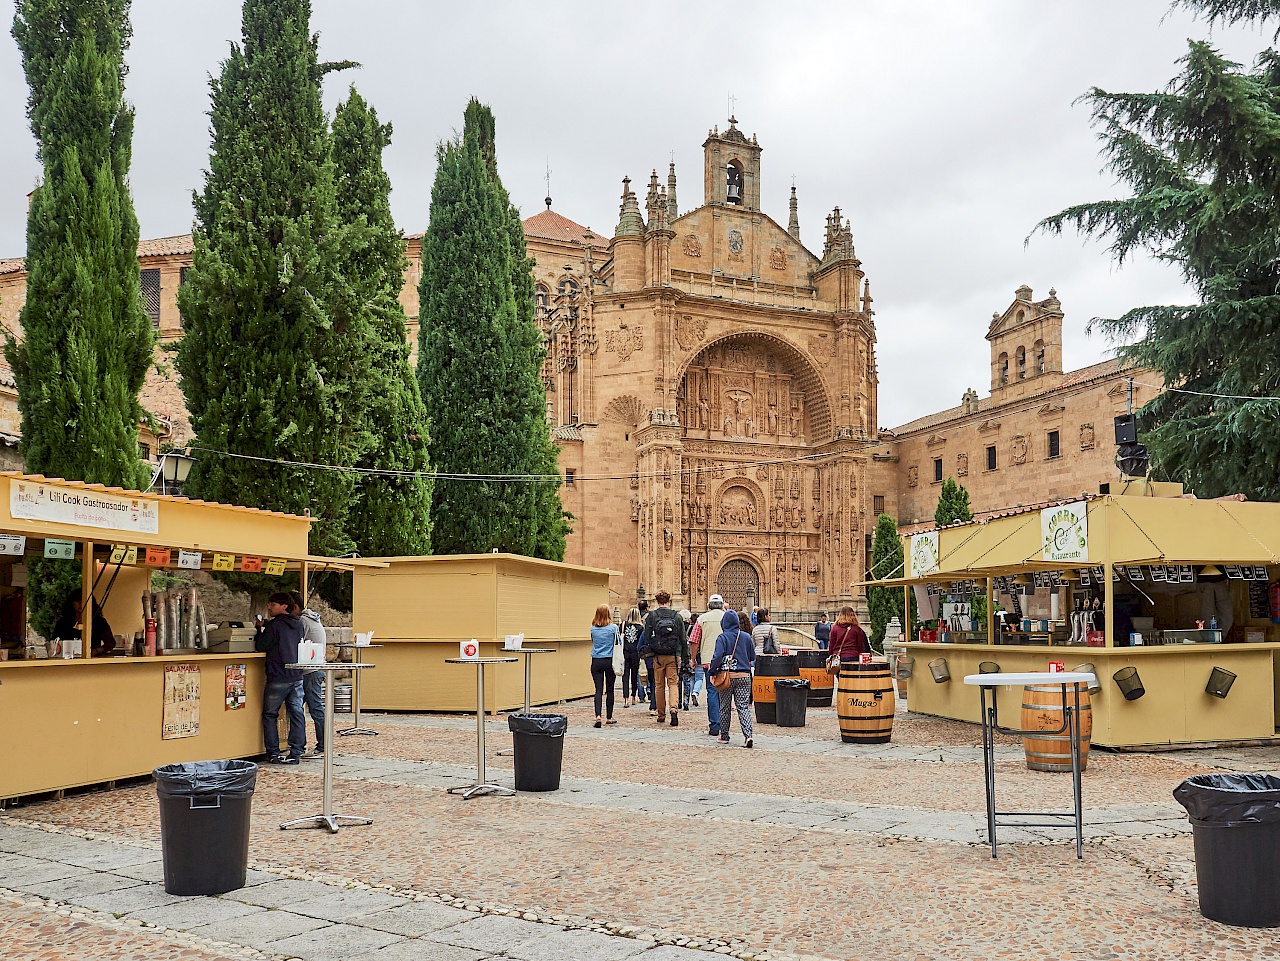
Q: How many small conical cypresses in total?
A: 2